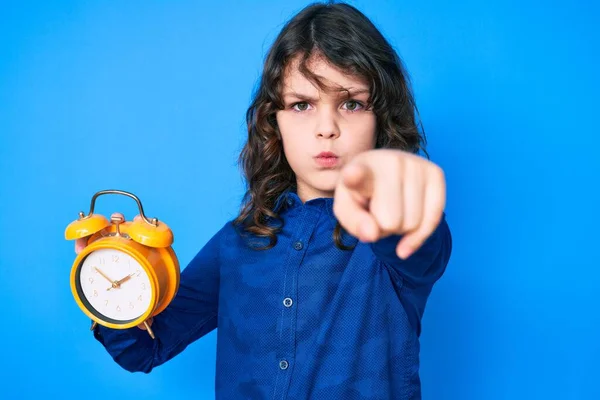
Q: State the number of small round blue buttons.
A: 3